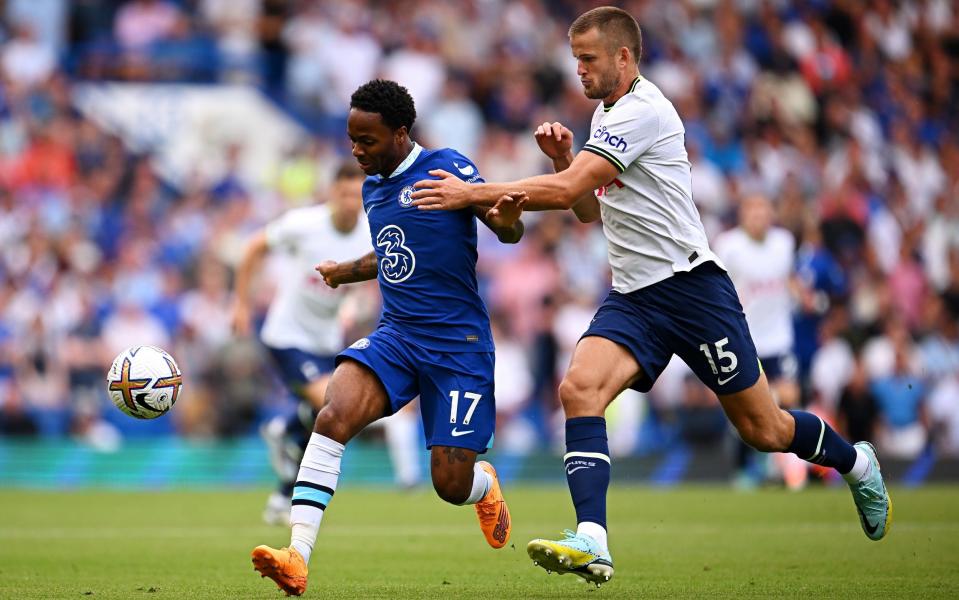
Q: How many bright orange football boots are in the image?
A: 2